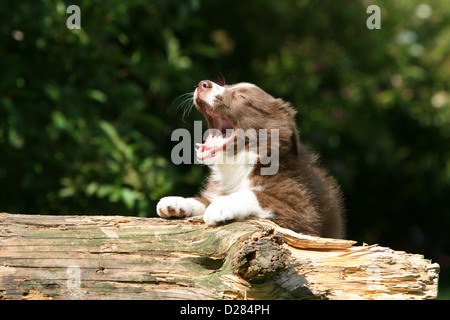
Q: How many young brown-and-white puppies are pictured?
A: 1